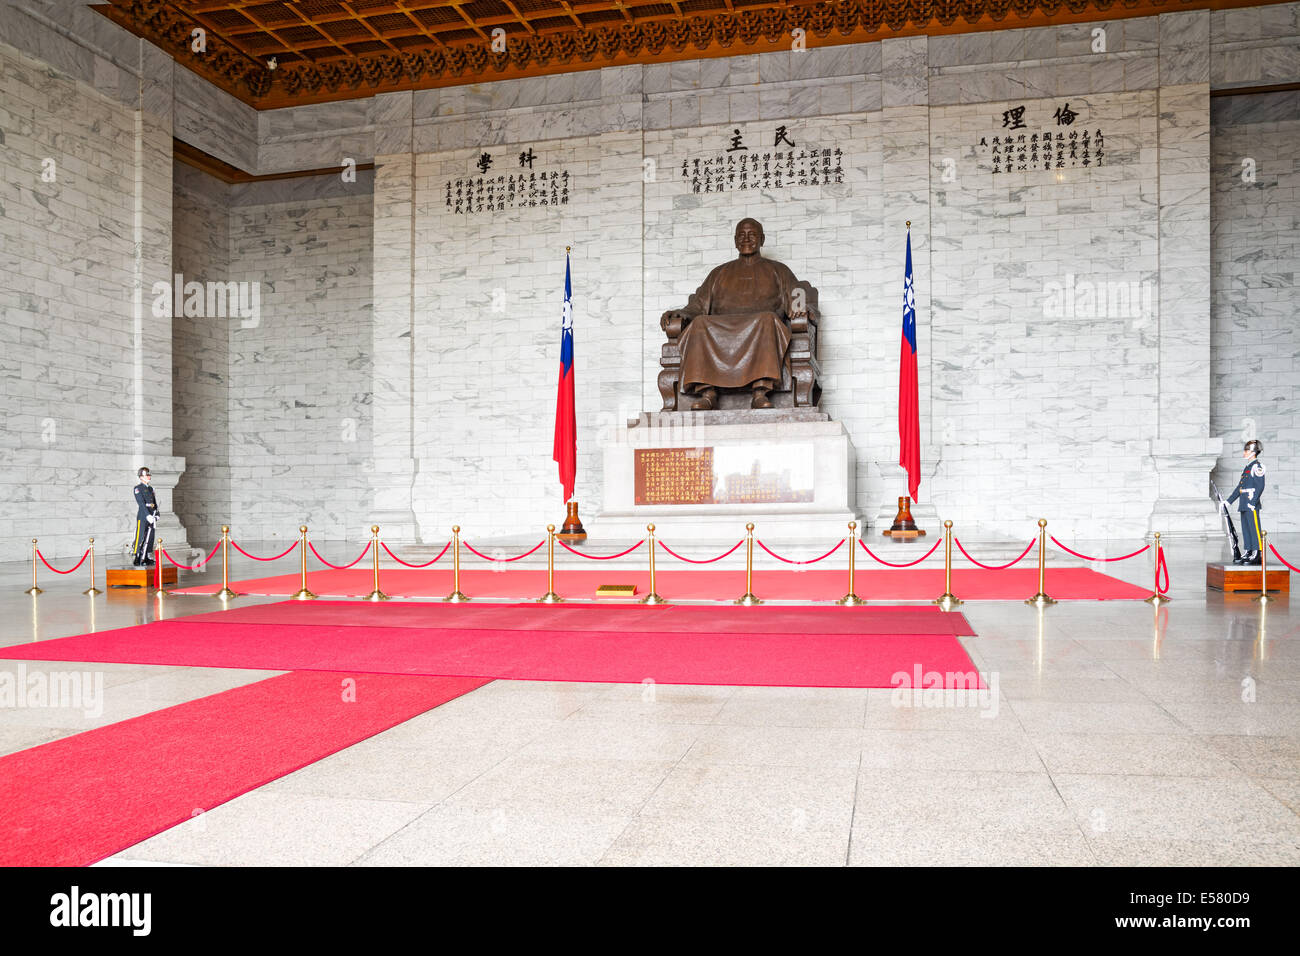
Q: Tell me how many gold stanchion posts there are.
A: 15